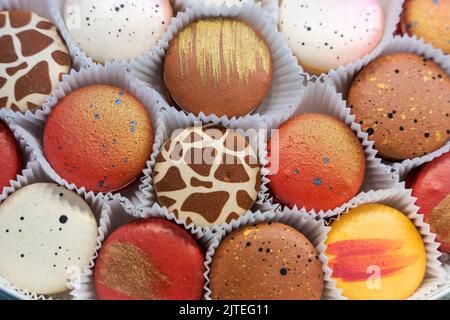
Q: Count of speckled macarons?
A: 8